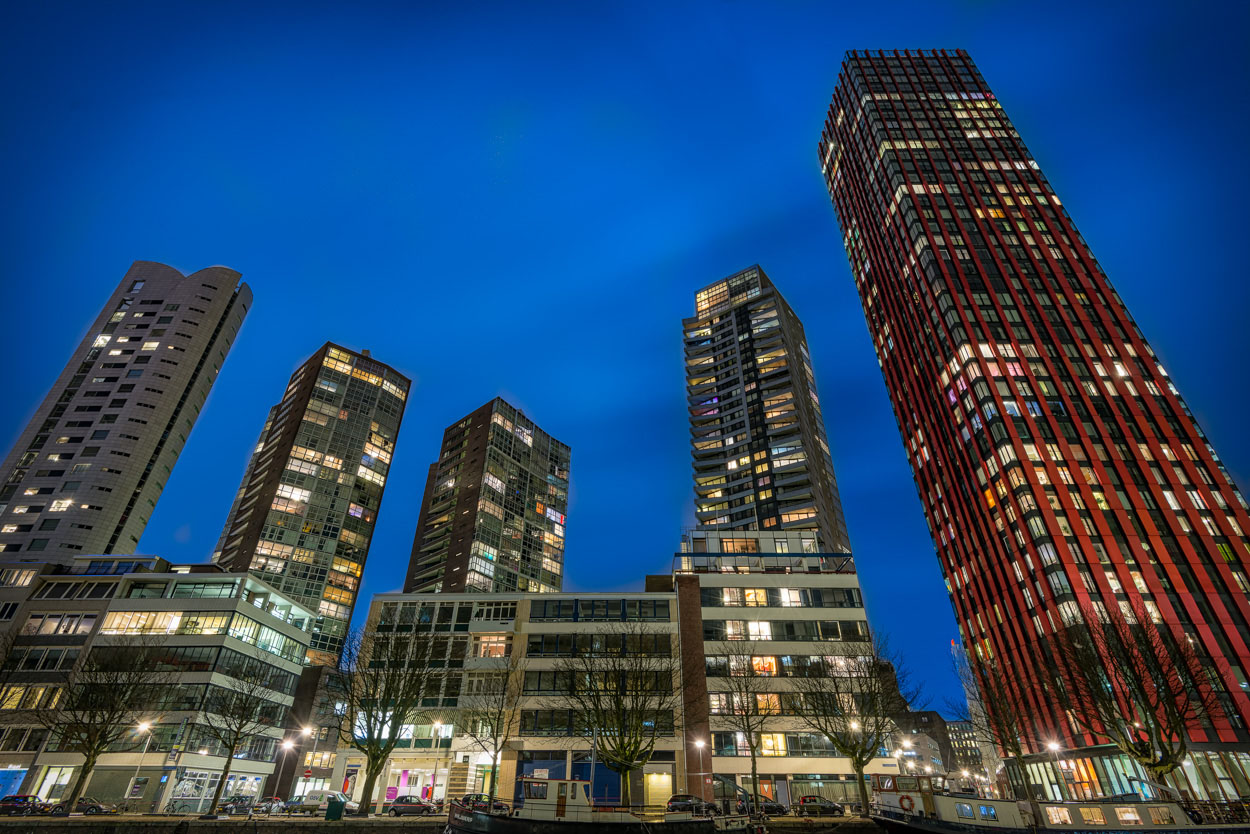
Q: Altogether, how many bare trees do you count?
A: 9